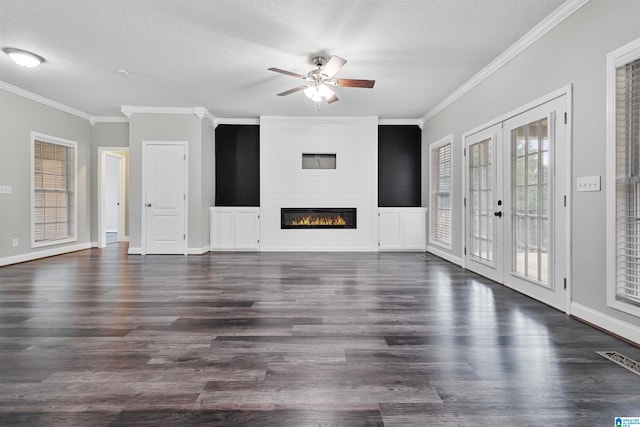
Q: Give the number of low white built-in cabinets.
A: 2